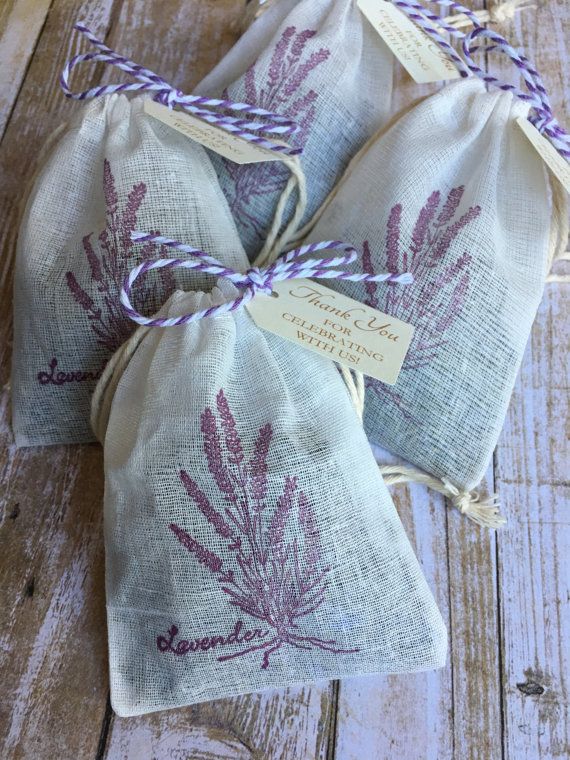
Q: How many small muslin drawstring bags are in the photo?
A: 4